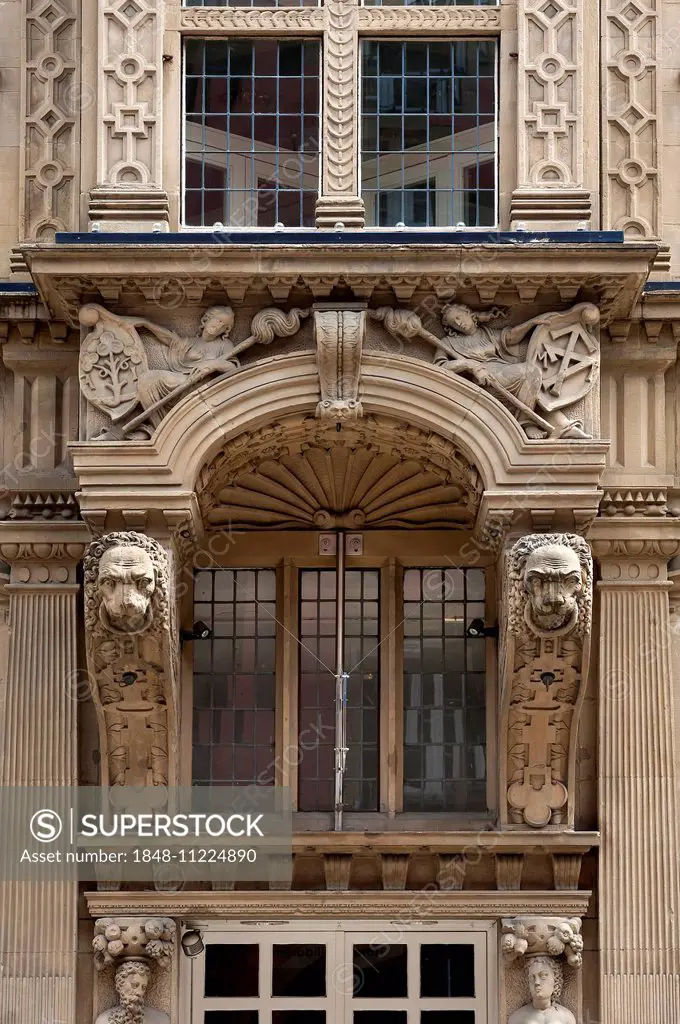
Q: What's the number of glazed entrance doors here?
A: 2